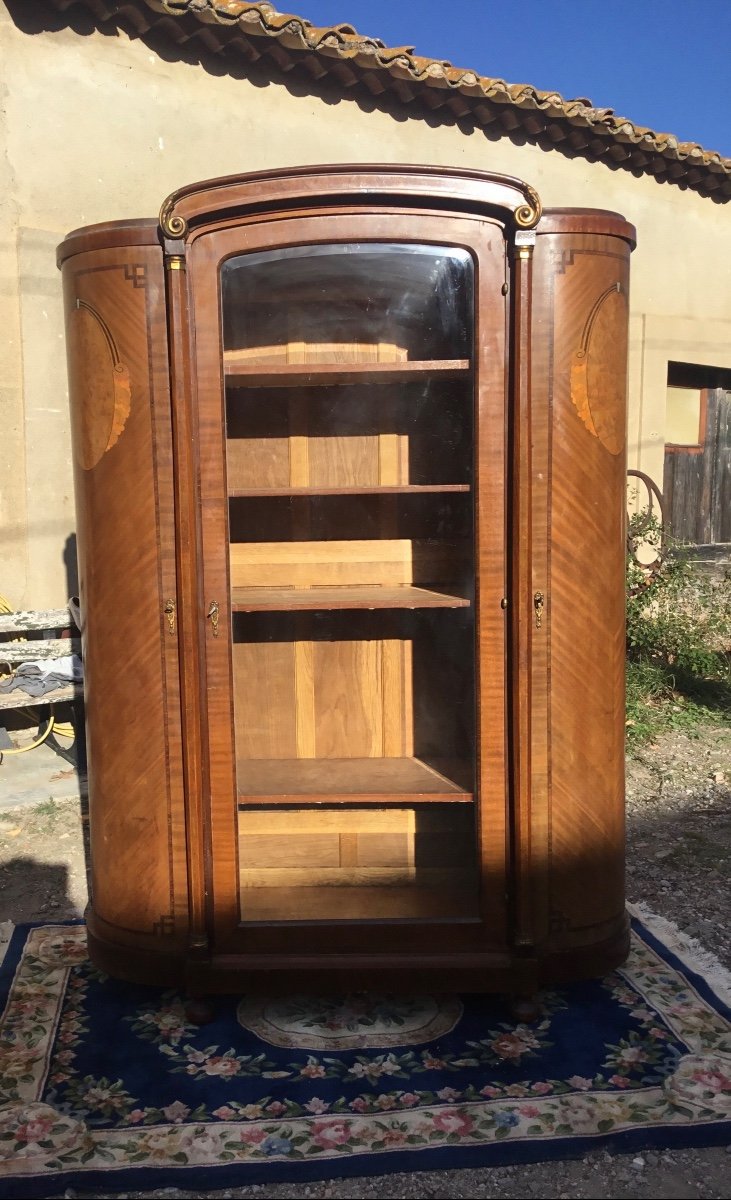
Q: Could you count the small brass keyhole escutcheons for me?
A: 3